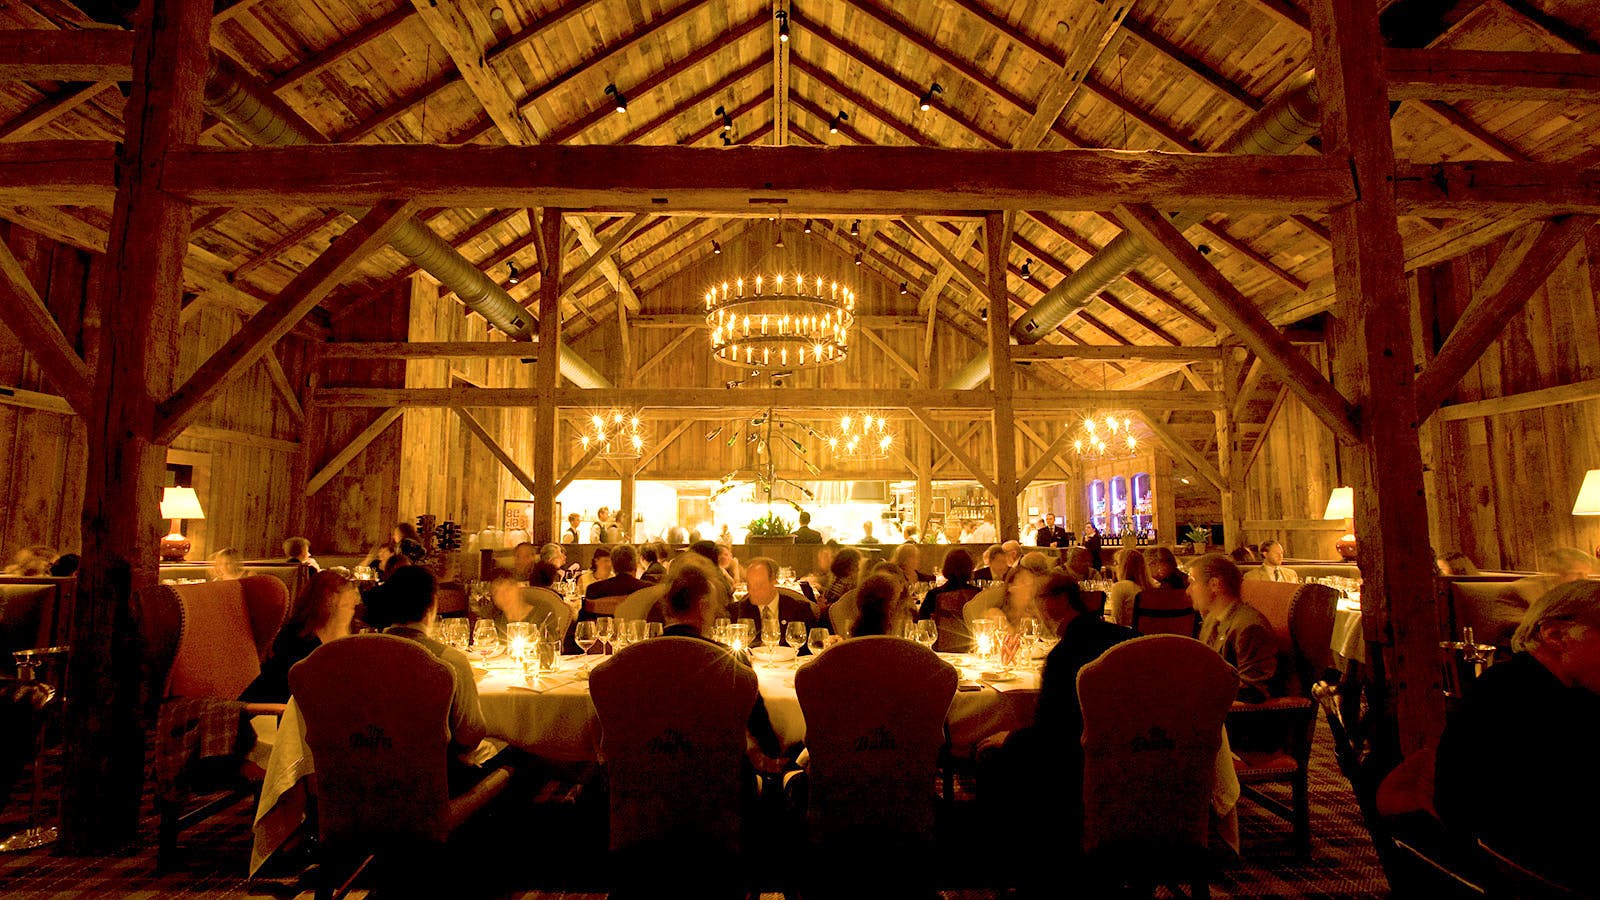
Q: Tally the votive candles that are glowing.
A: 3